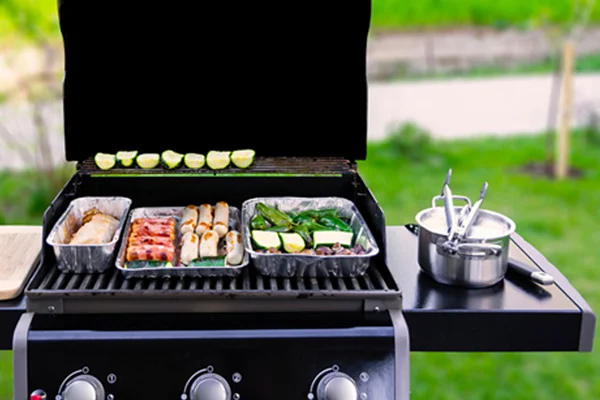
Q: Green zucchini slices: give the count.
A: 10